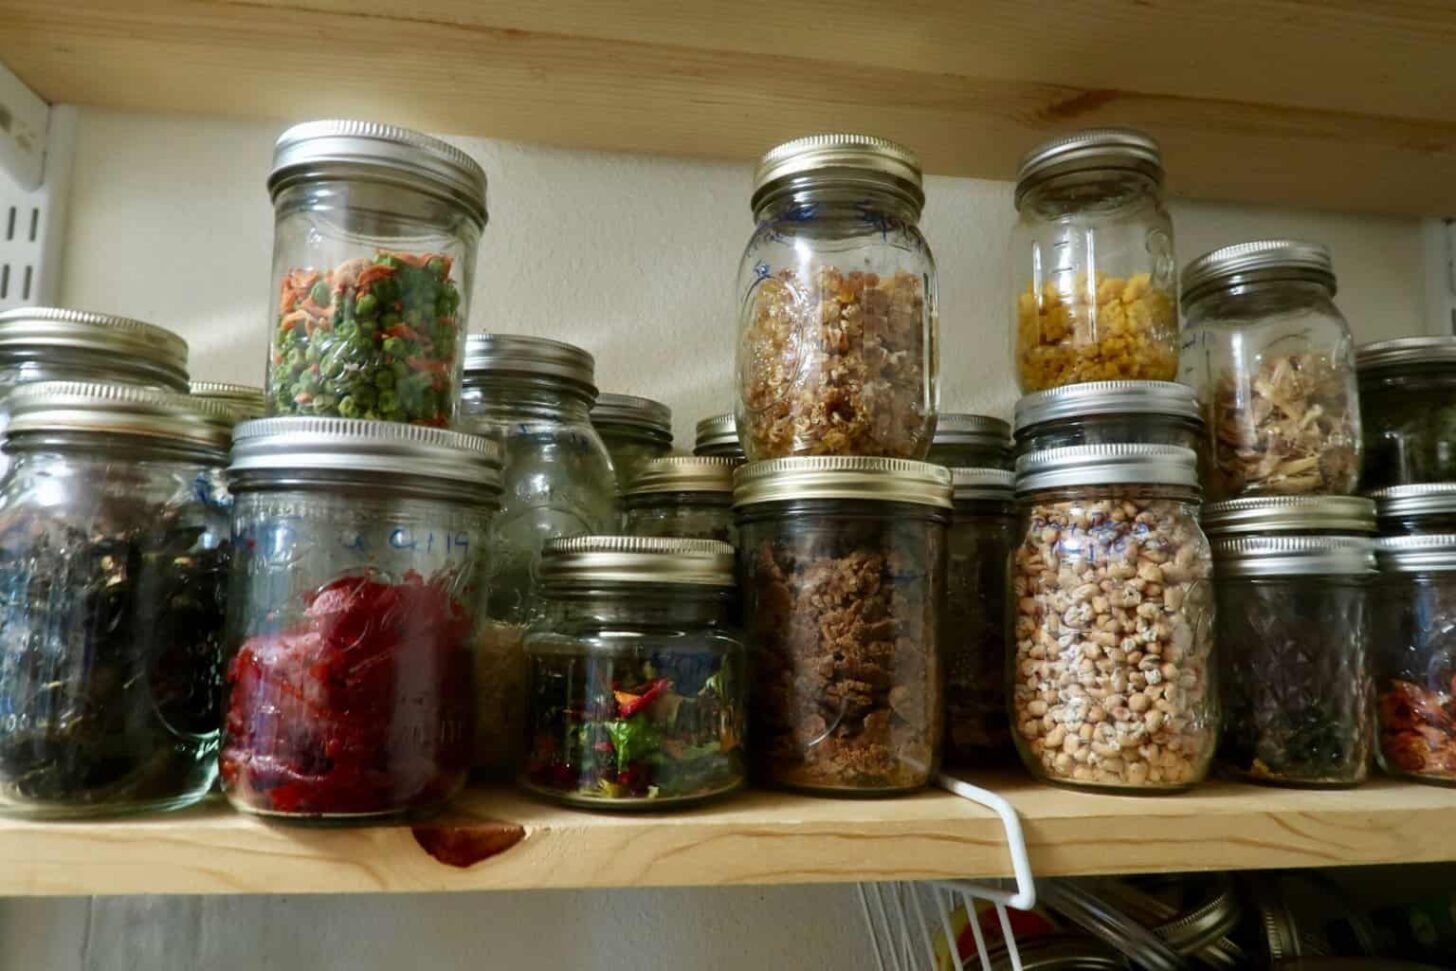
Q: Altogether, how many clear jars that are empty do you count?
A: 0